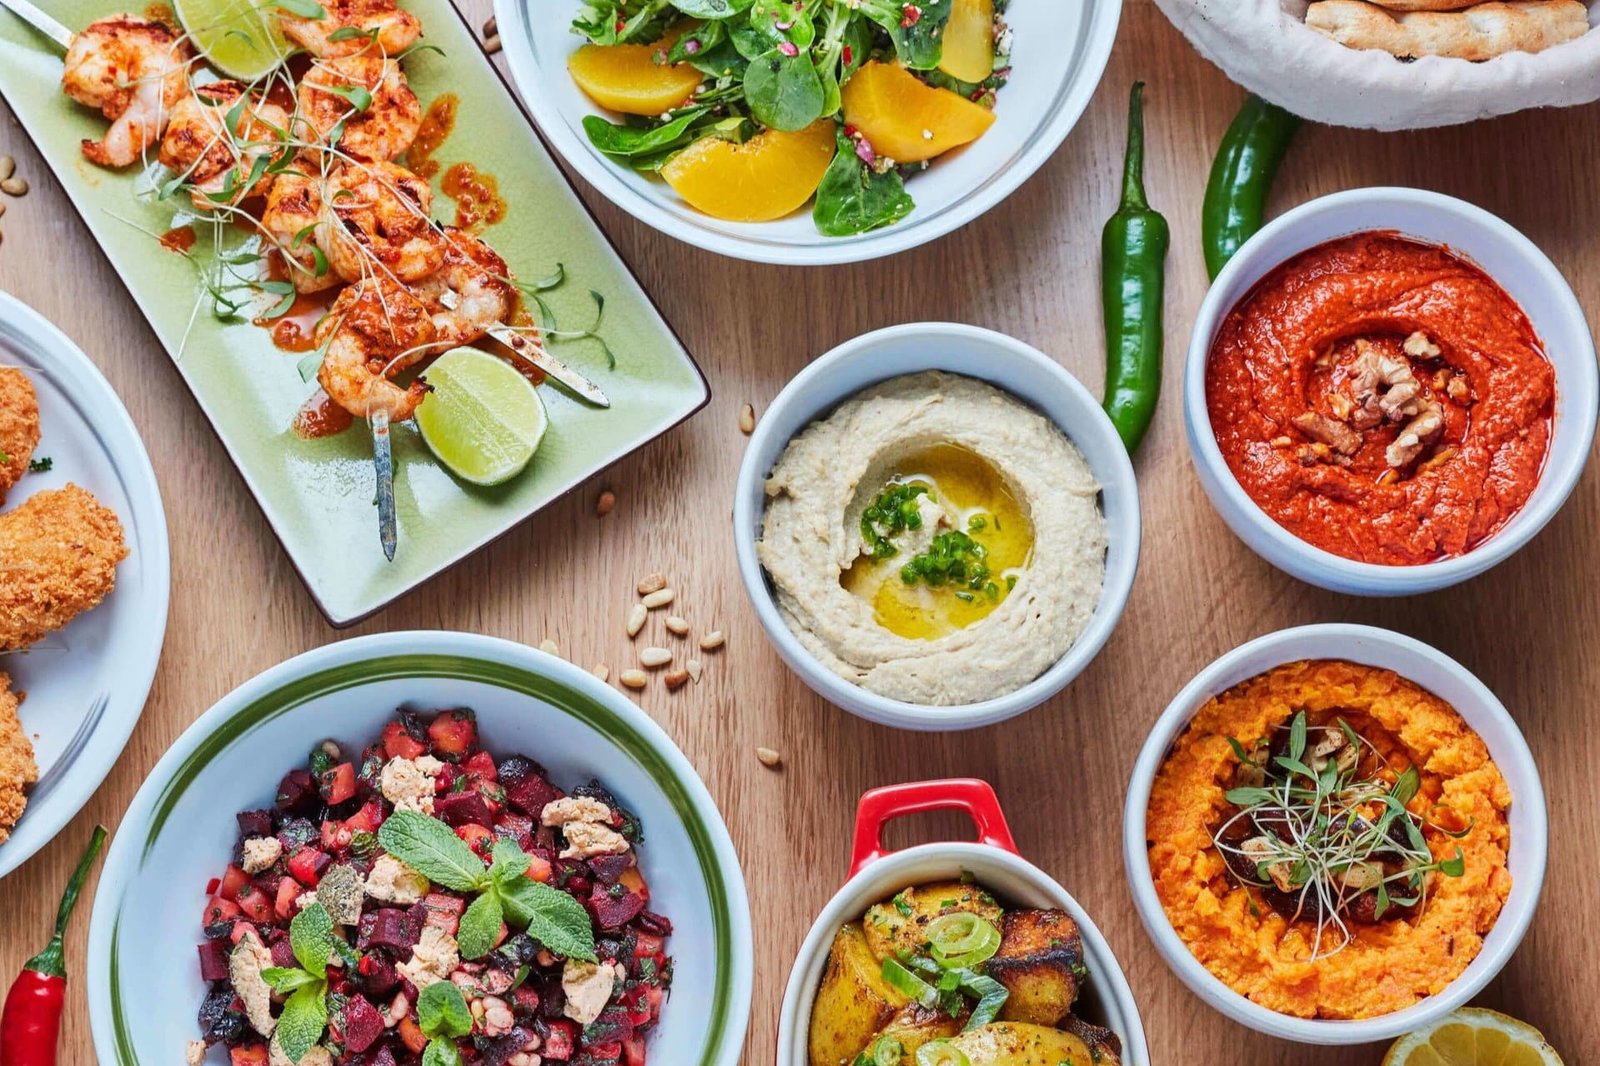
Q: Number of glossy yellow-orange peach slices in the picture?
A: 4